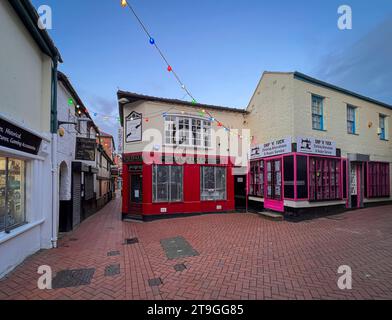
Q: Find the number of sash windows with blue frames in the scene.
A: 3